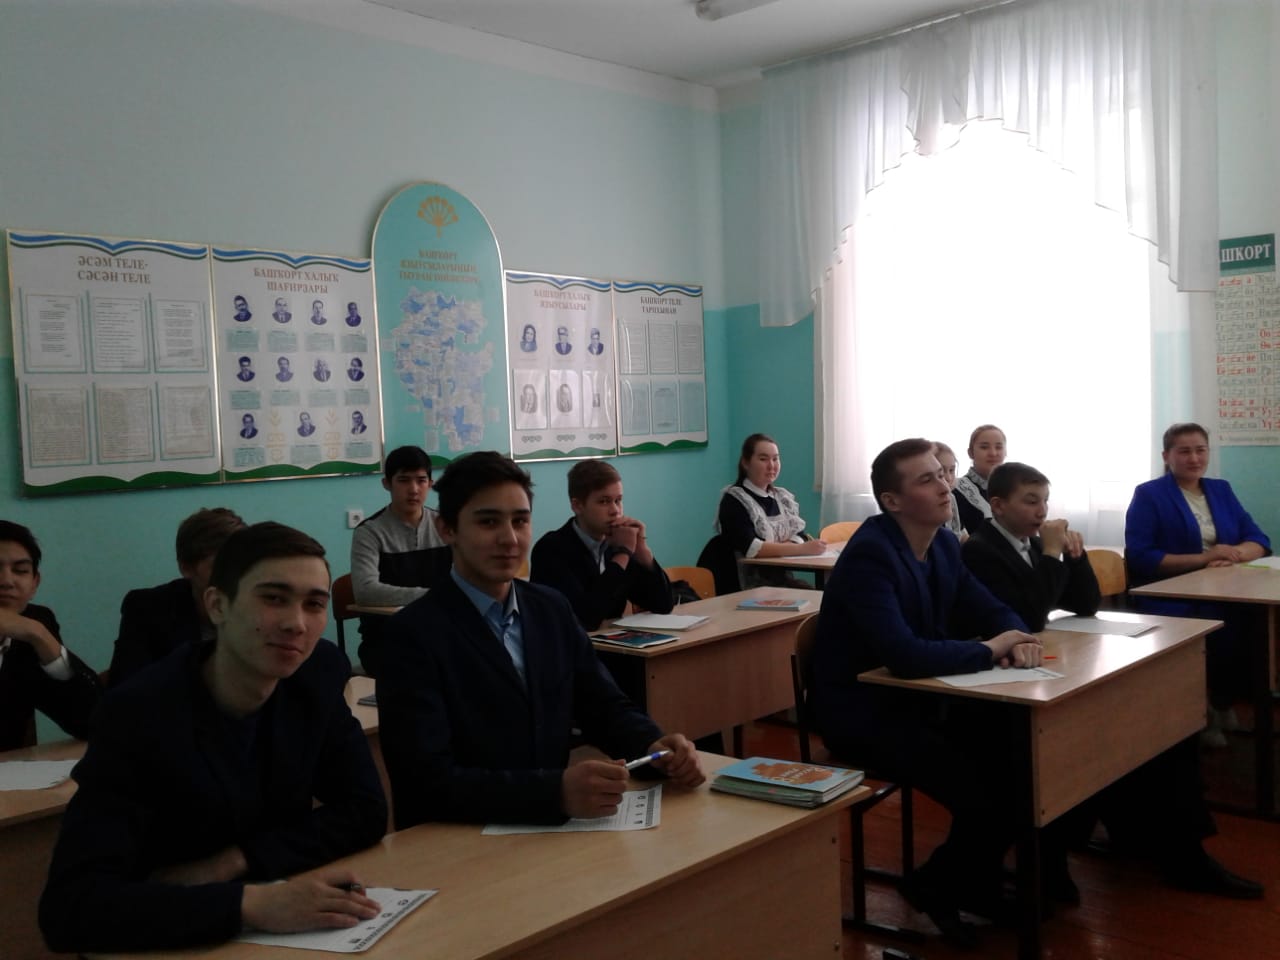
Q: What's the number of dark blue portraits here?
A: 14